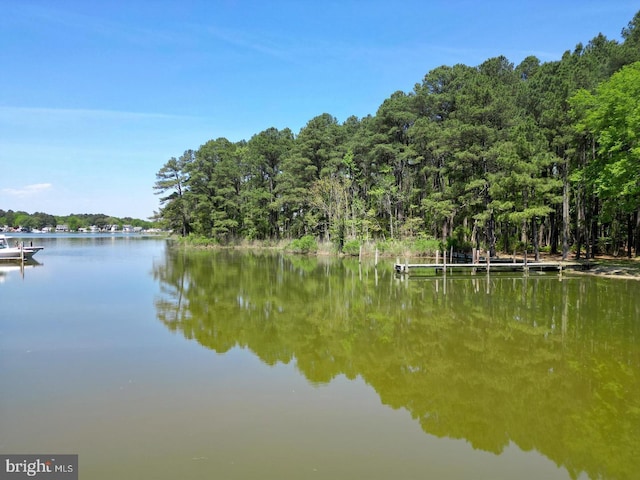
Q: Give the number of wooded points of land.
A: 2